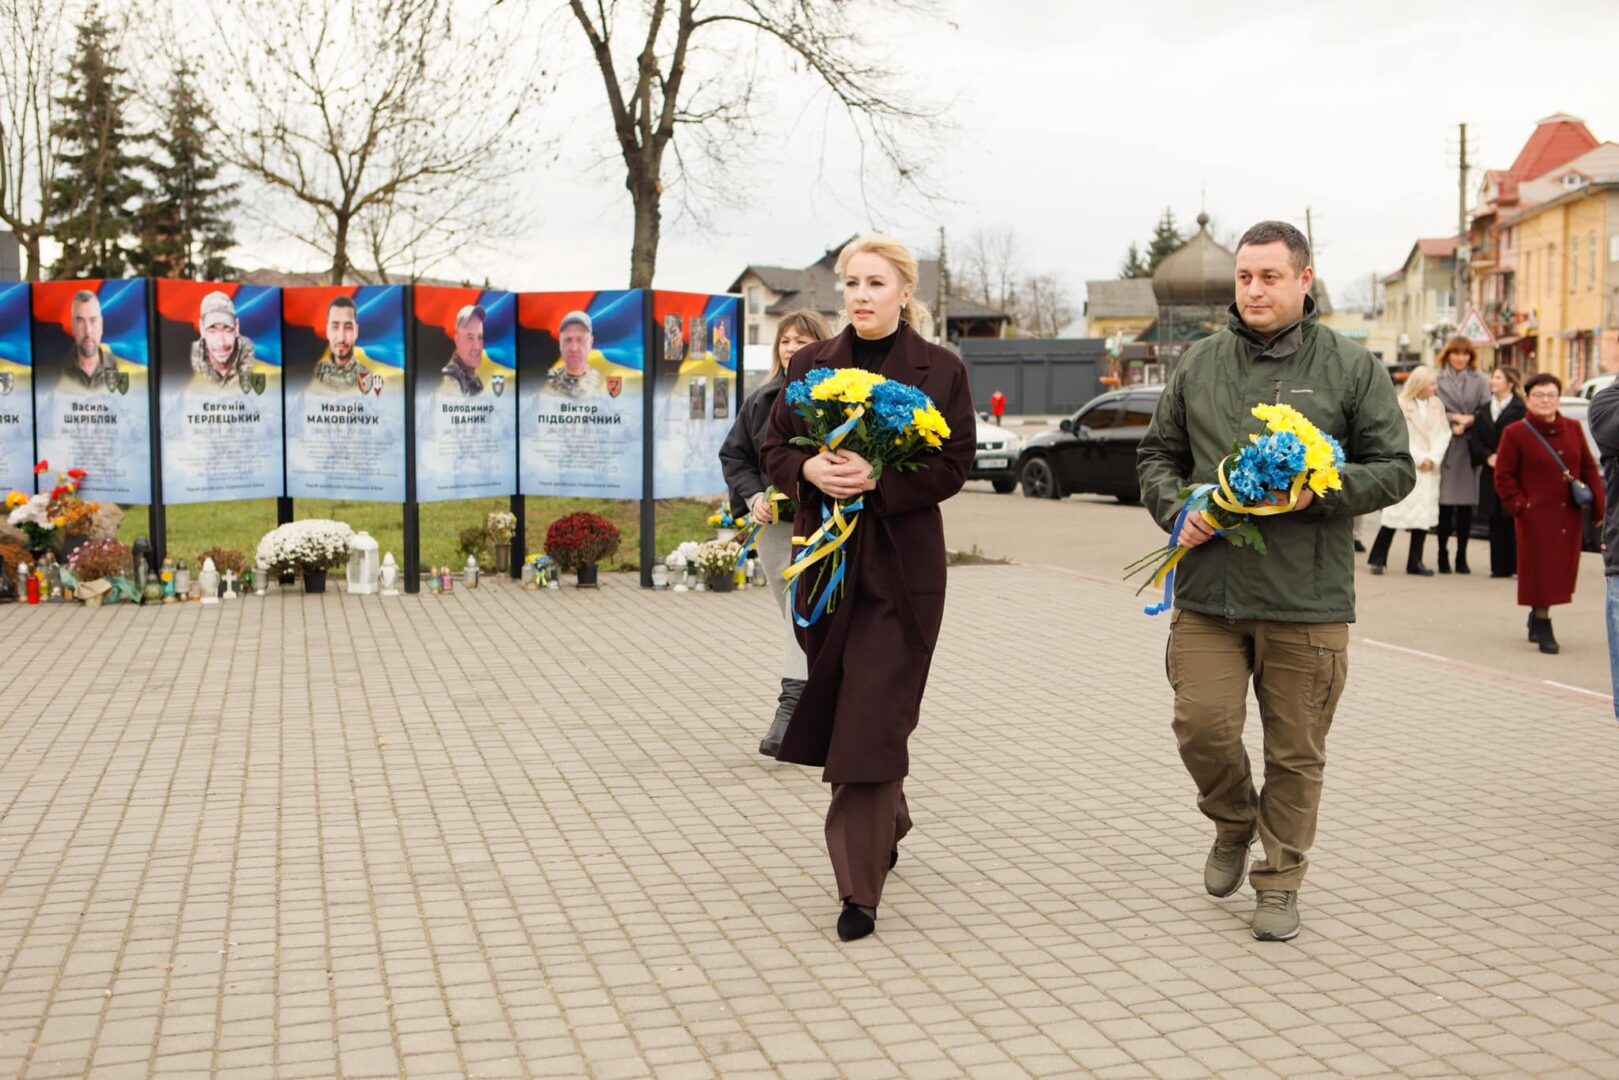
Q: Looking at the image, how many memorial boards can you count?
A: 7